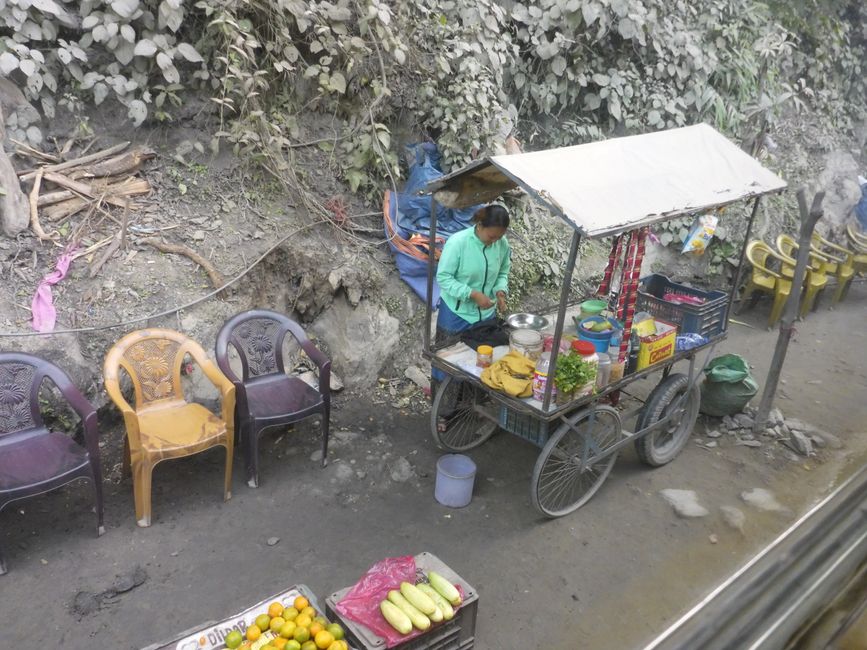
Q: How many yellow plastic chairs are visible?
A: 5